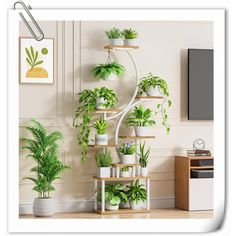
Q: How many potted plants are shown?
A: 14